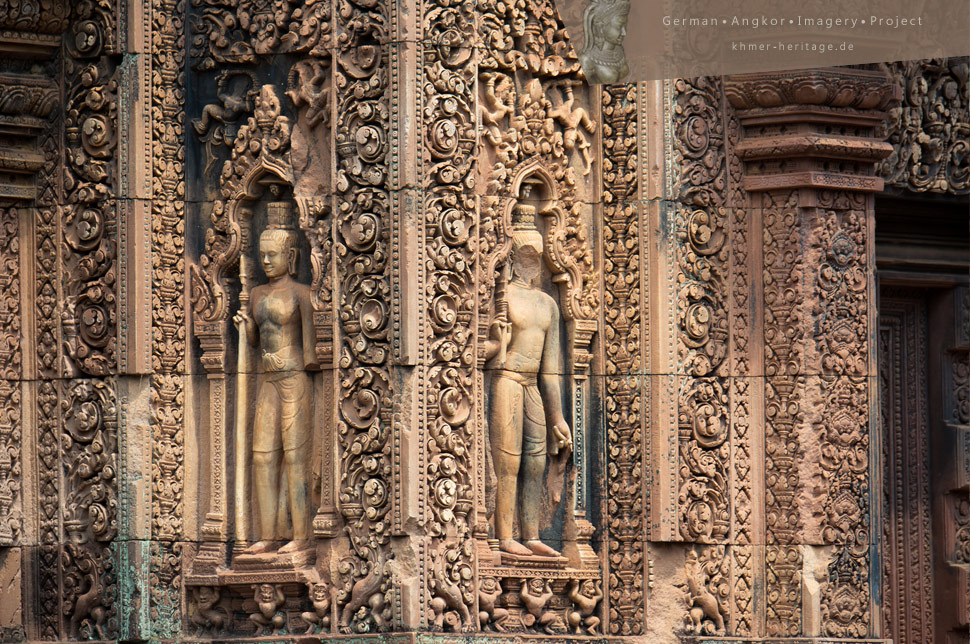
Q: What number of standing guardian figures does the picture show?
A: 2